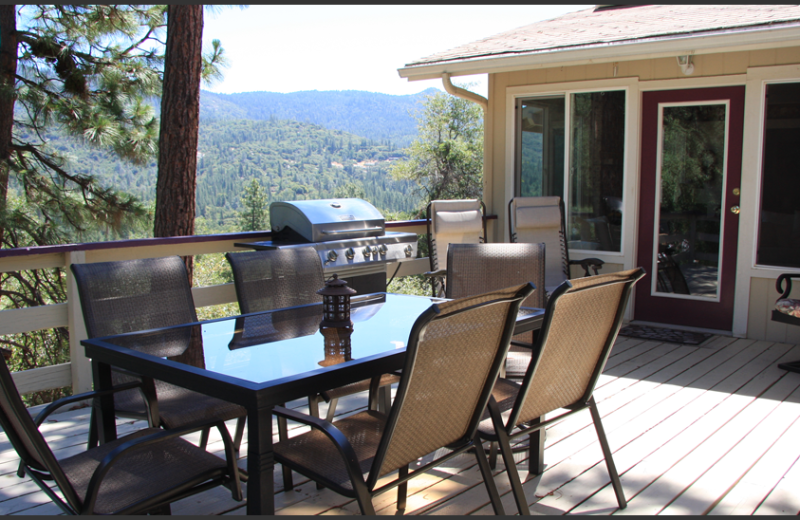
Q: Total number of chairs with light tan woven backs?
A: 2